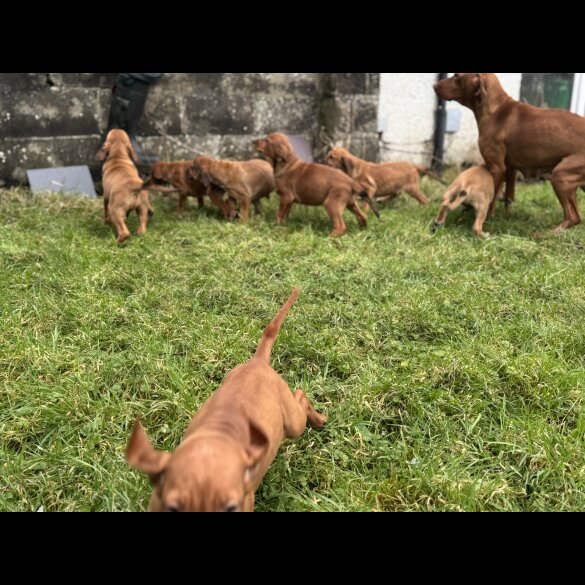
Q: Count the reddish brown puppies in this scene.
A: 7